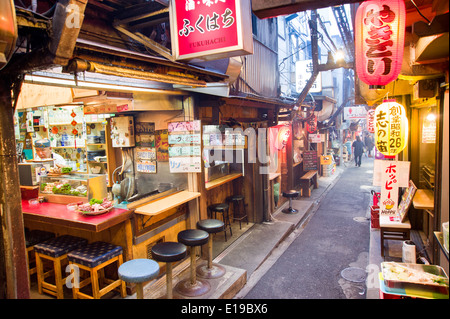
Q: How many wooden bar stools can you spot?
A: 3